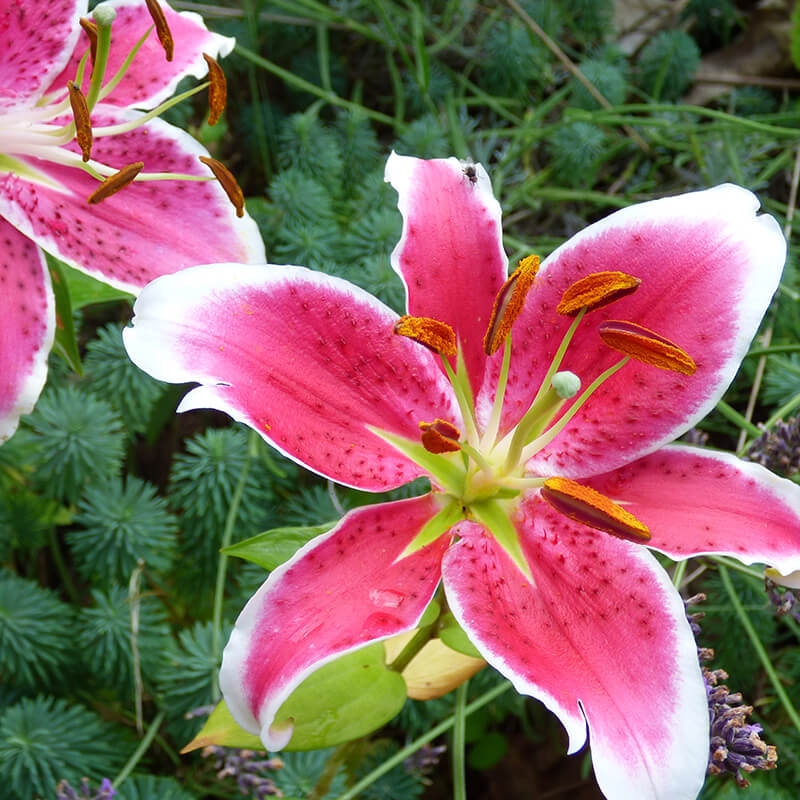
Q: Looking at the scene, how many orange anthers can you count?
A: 12